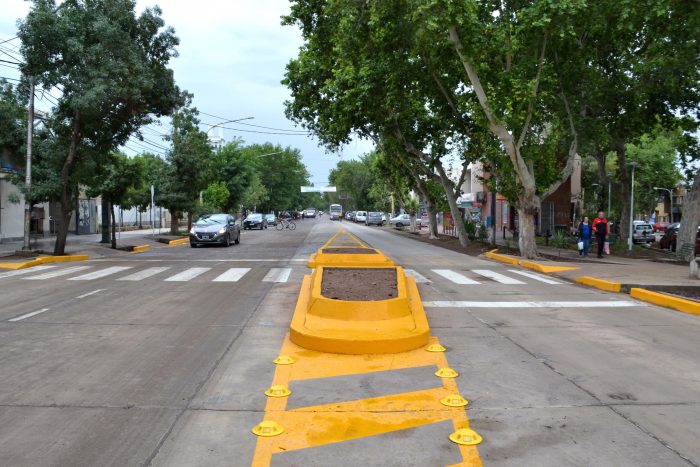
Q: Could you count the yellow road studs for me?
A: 7